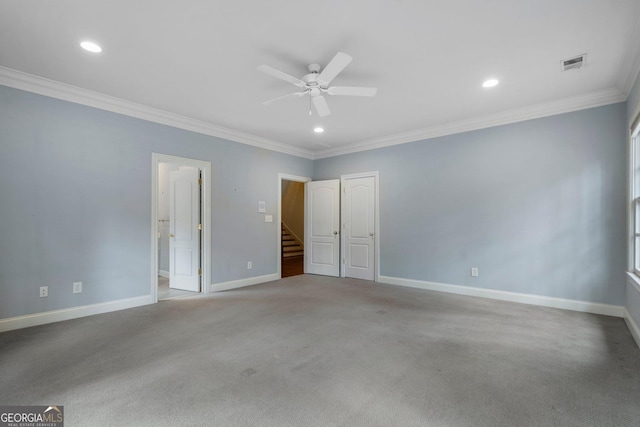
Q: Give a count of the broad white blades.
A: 5